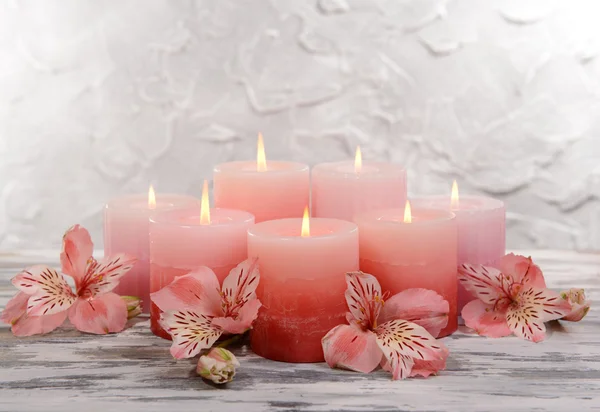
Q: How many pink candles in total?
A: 7